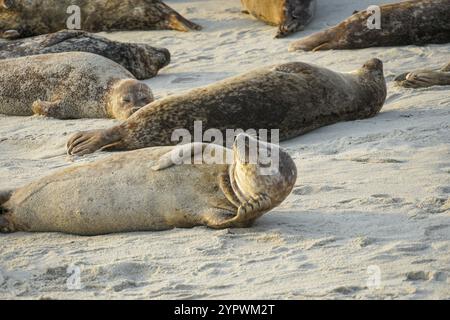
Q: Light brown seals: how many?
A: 2